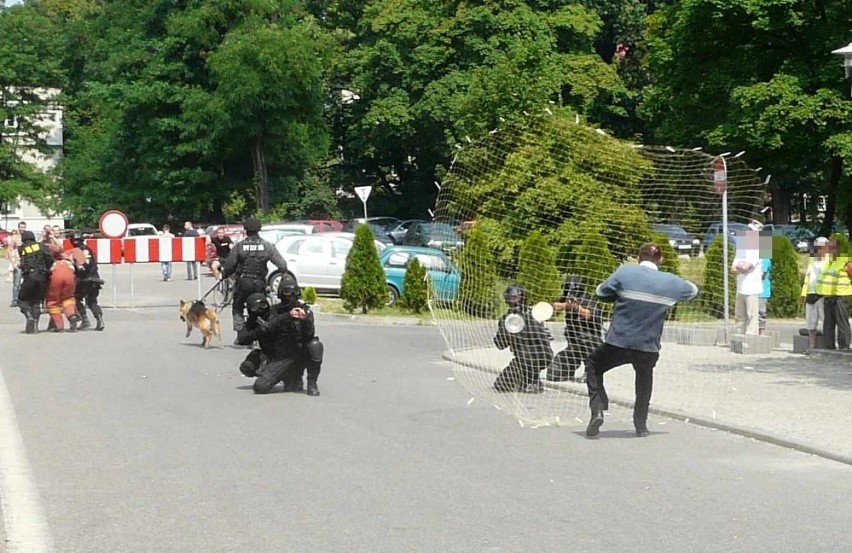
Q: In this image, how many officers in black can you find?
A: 7